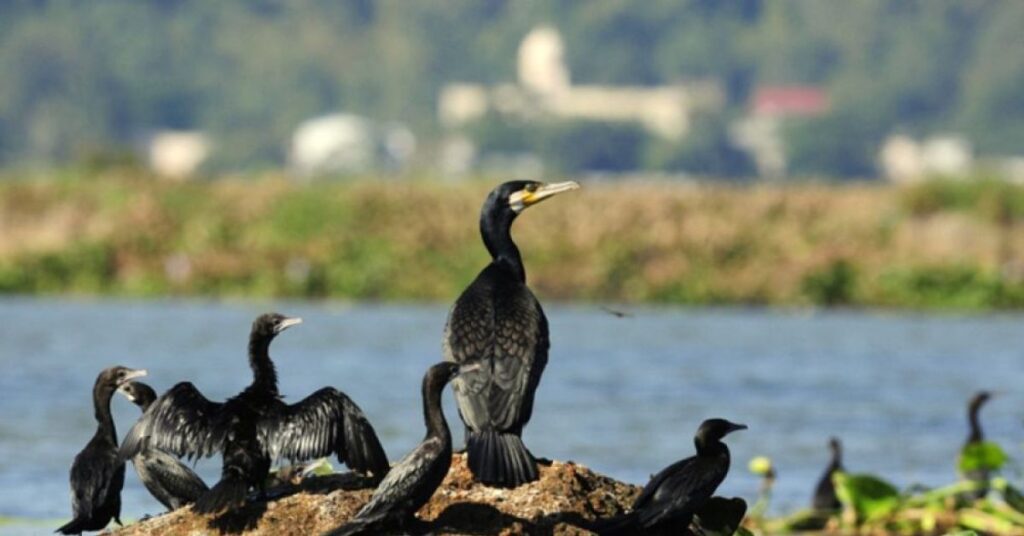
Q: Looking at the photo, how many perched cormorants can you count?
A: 8